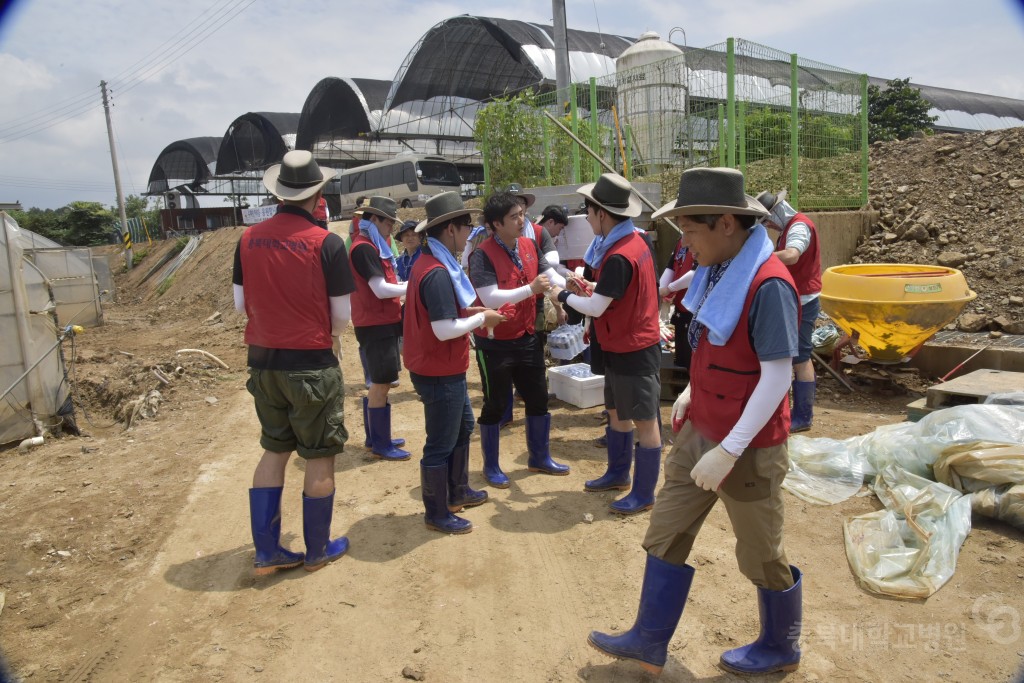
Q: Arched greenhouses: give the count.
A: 4